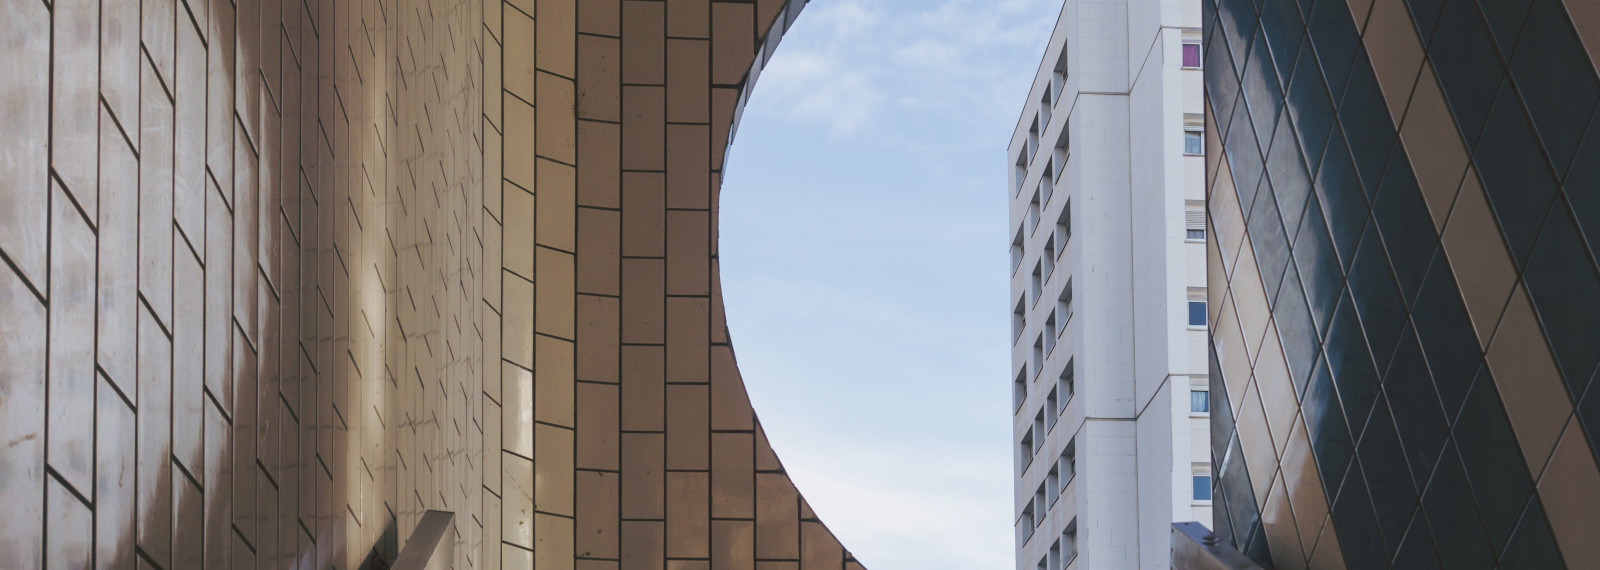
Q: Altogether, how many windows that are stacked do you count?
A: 6